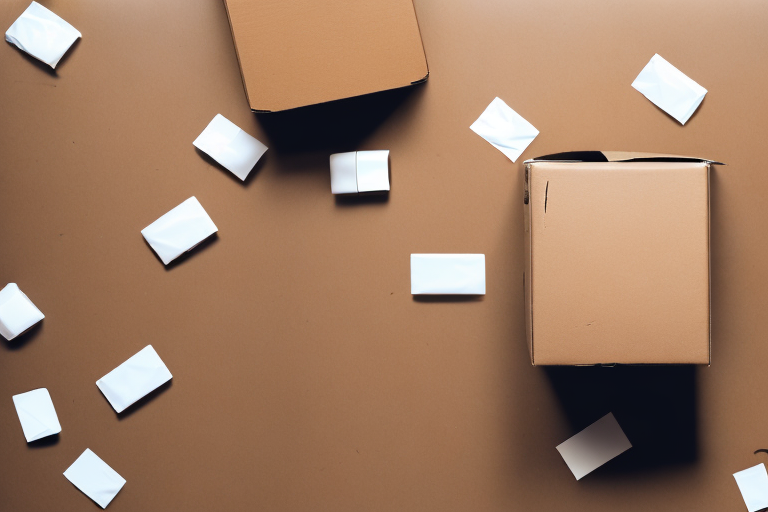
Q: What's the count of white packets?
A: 13